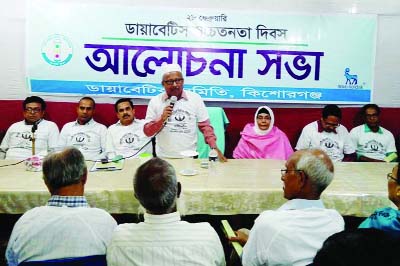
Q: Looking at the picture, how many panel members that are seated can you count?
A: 6